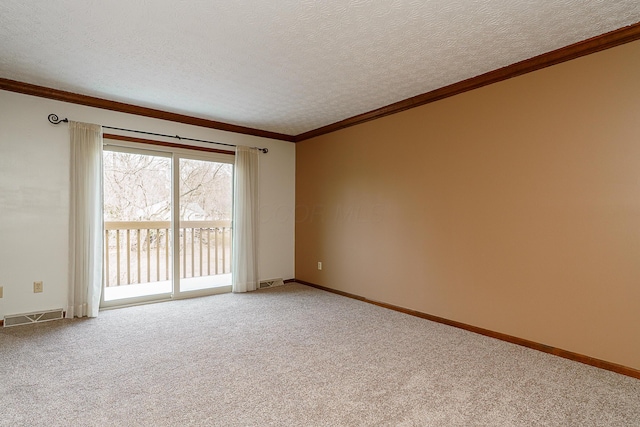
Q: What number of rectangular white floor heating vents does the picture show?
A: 2